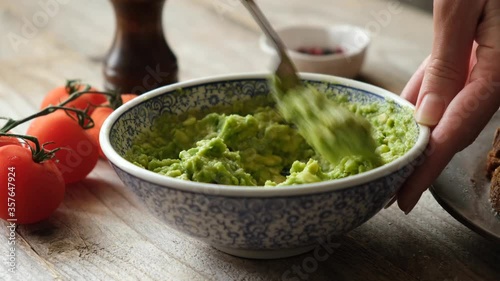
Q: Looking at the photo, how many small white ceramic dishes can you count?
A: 1